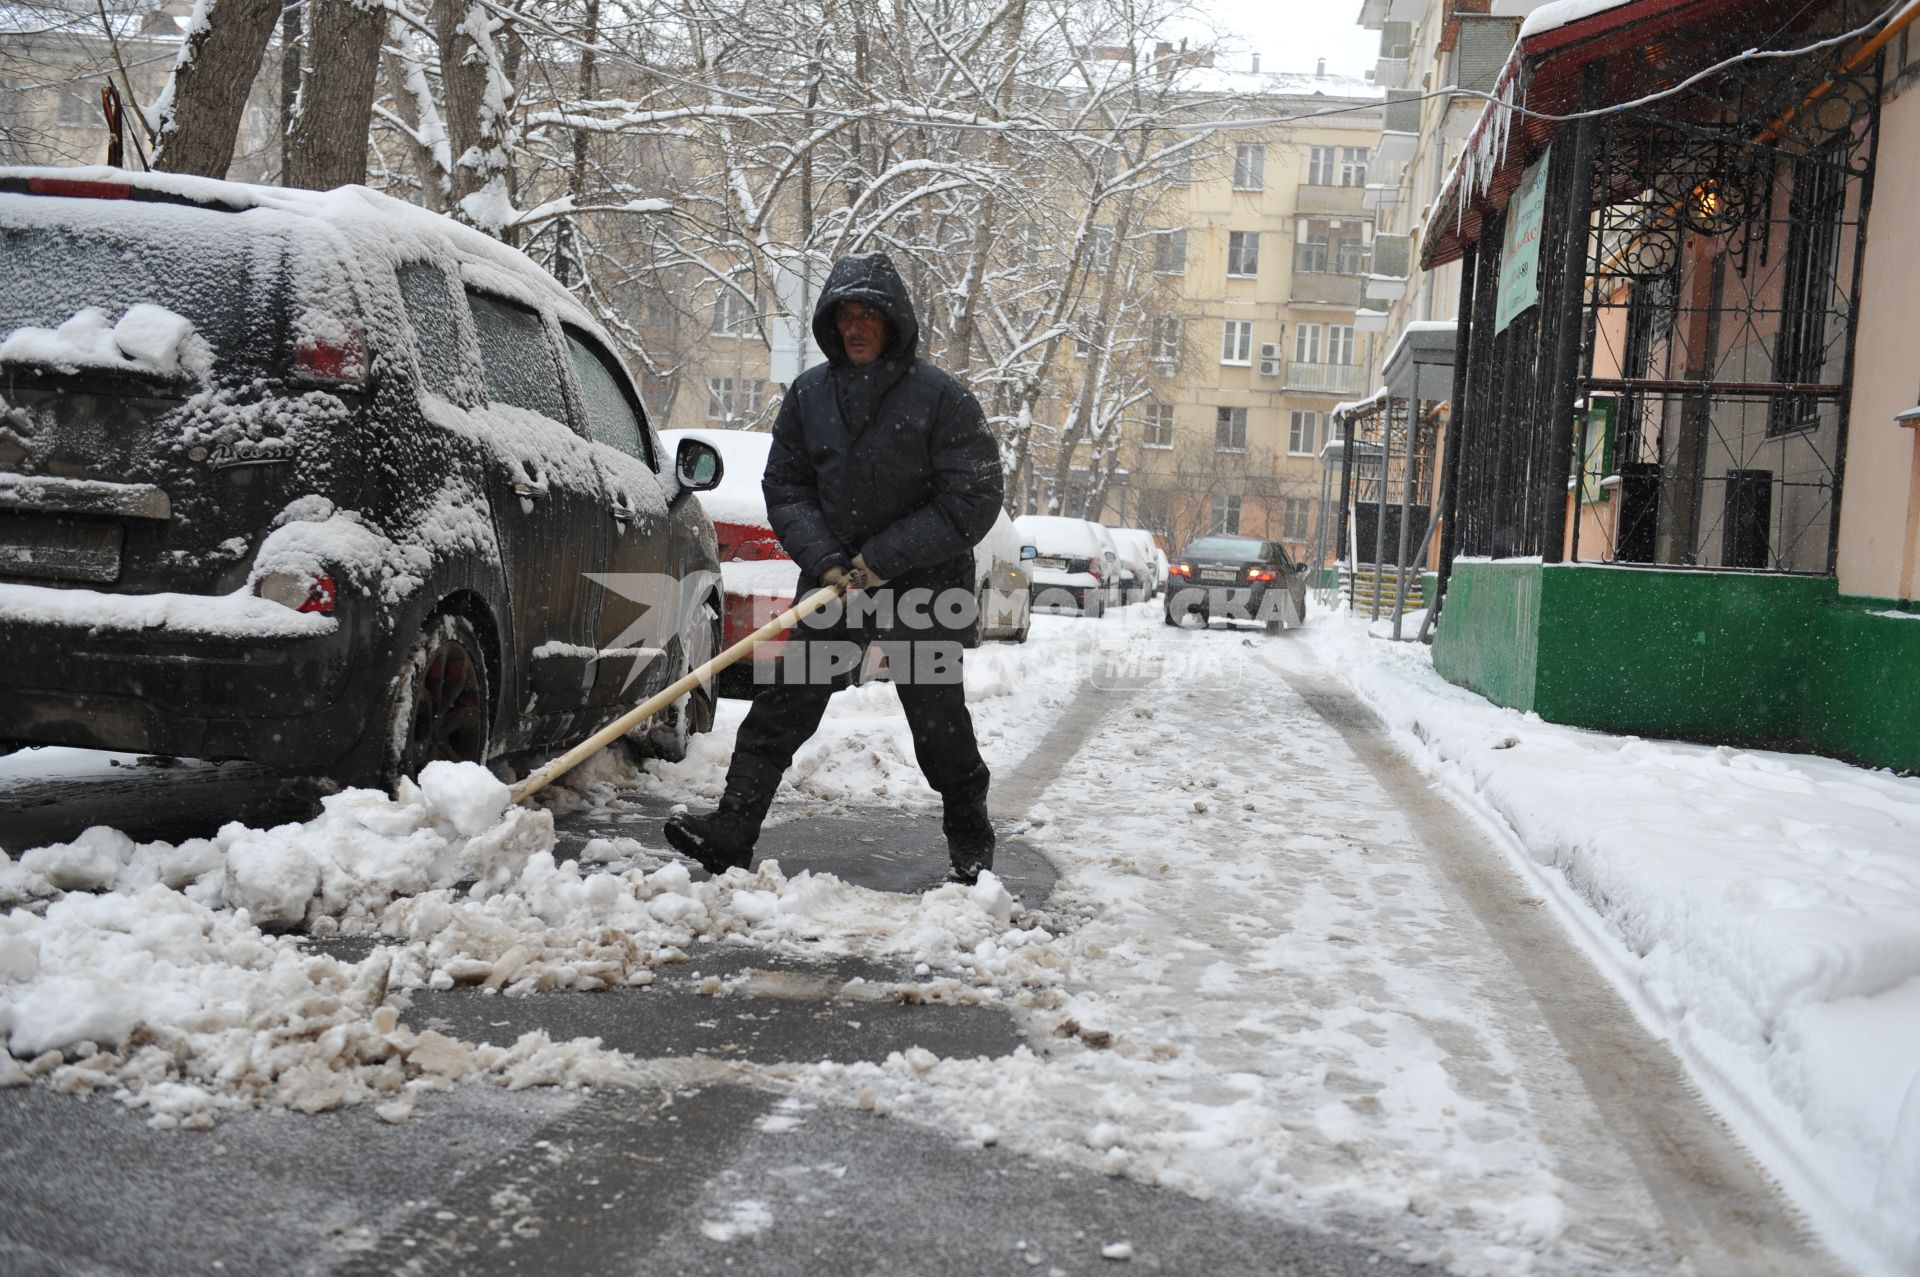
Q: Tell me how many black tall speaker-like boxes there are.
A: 2